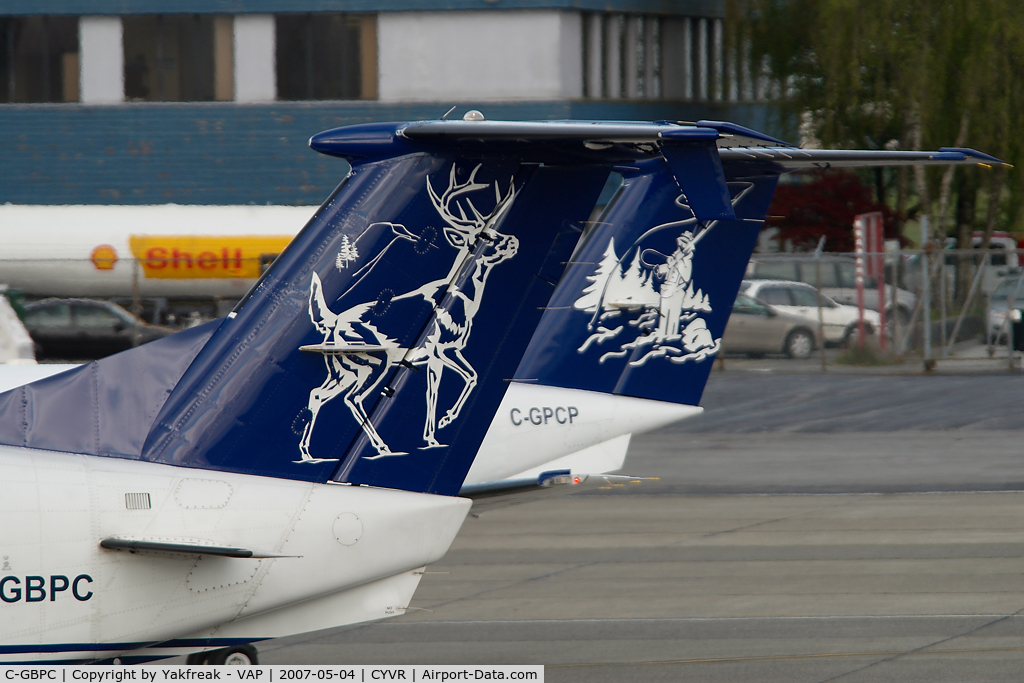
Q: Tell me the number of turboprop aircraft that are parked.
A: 2